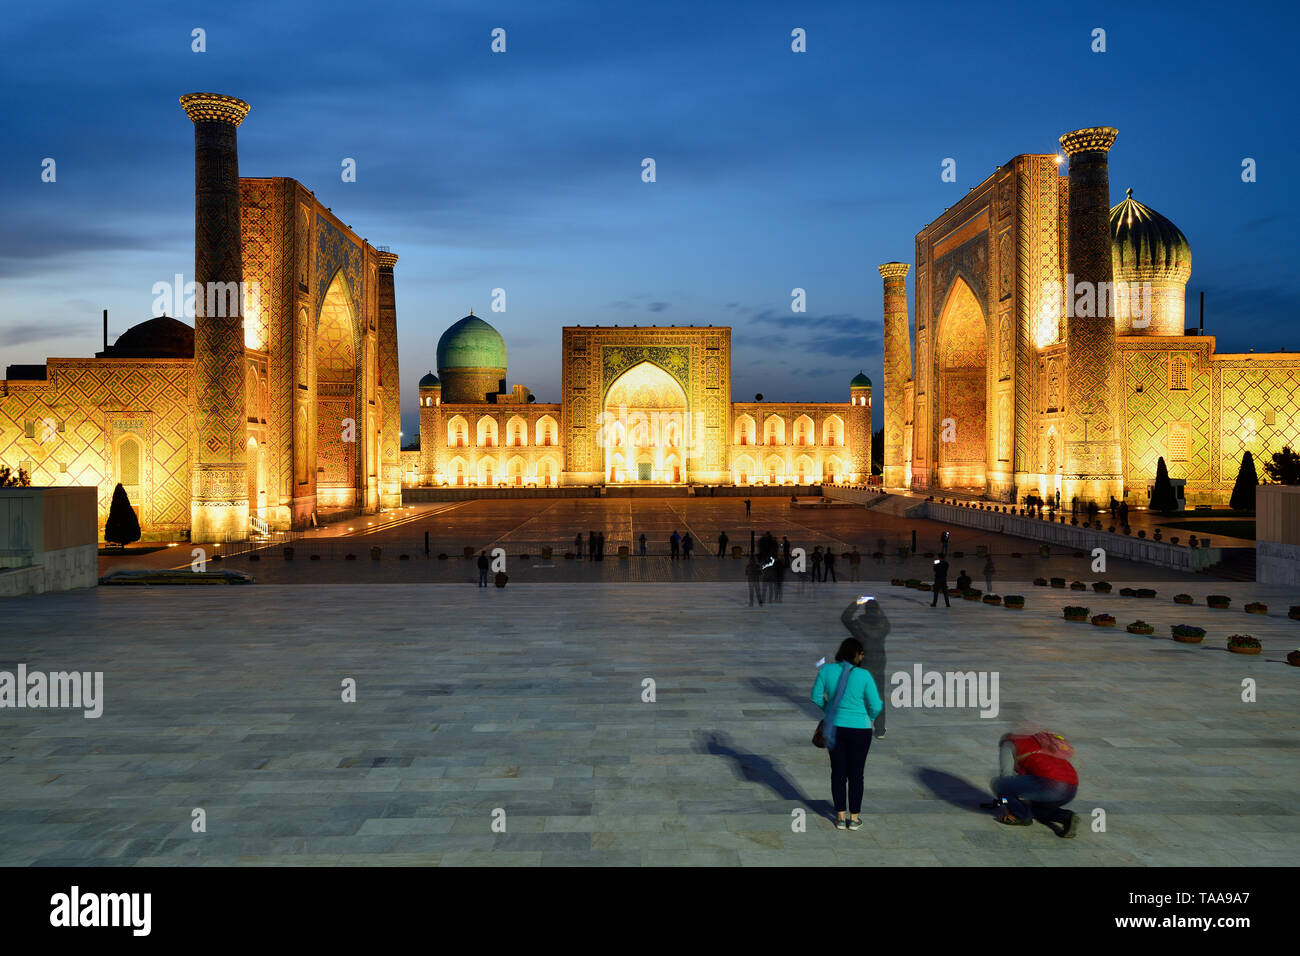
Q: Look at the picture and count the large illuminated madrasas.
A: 3